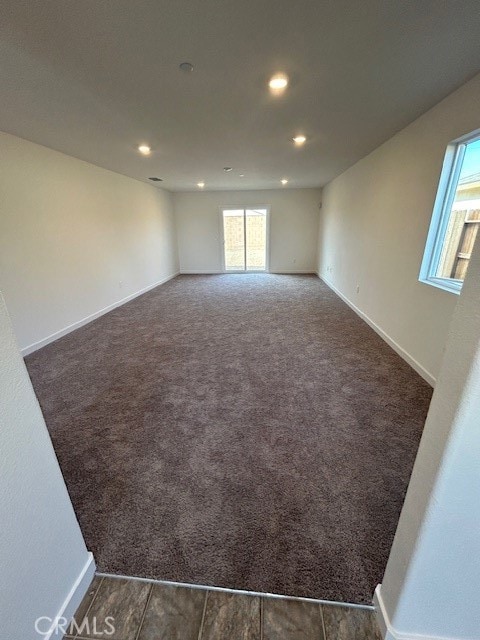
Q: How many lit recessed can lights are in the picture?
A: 5